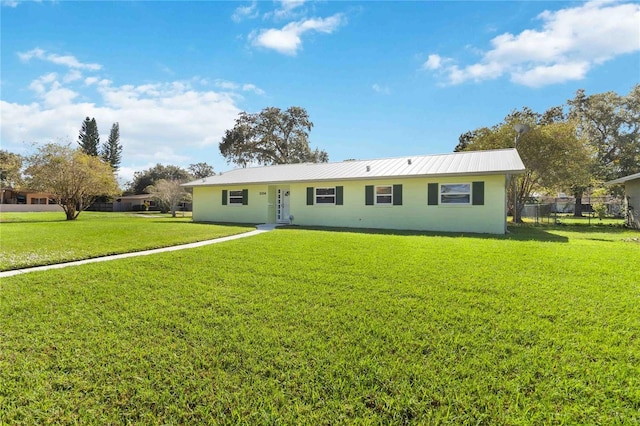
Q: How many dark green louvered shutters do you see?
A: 8